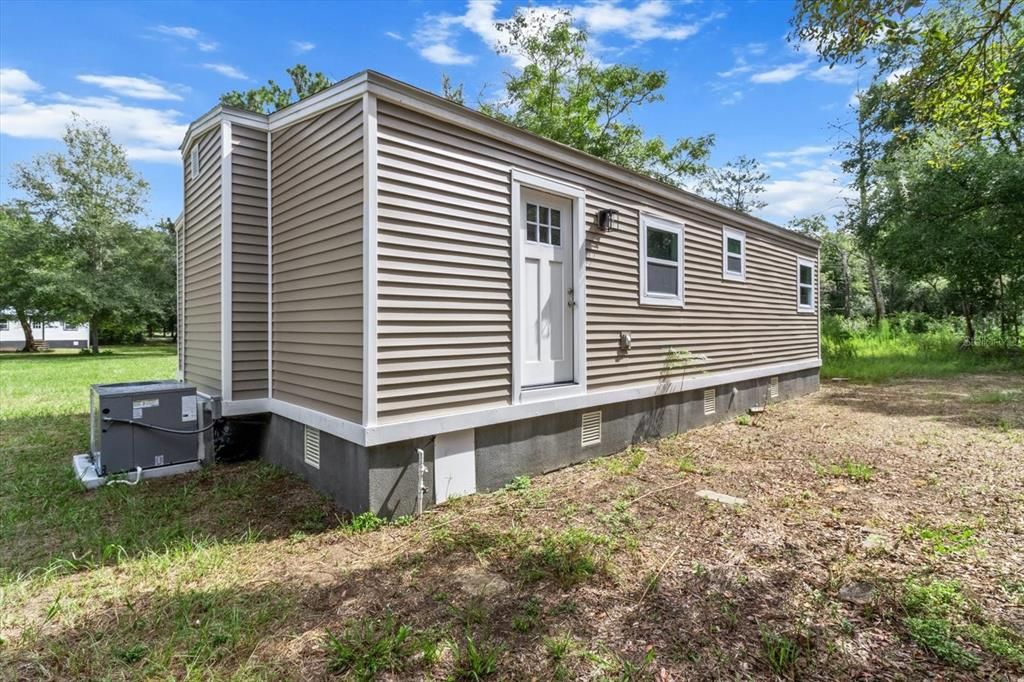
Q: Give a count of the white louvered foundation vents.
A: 4